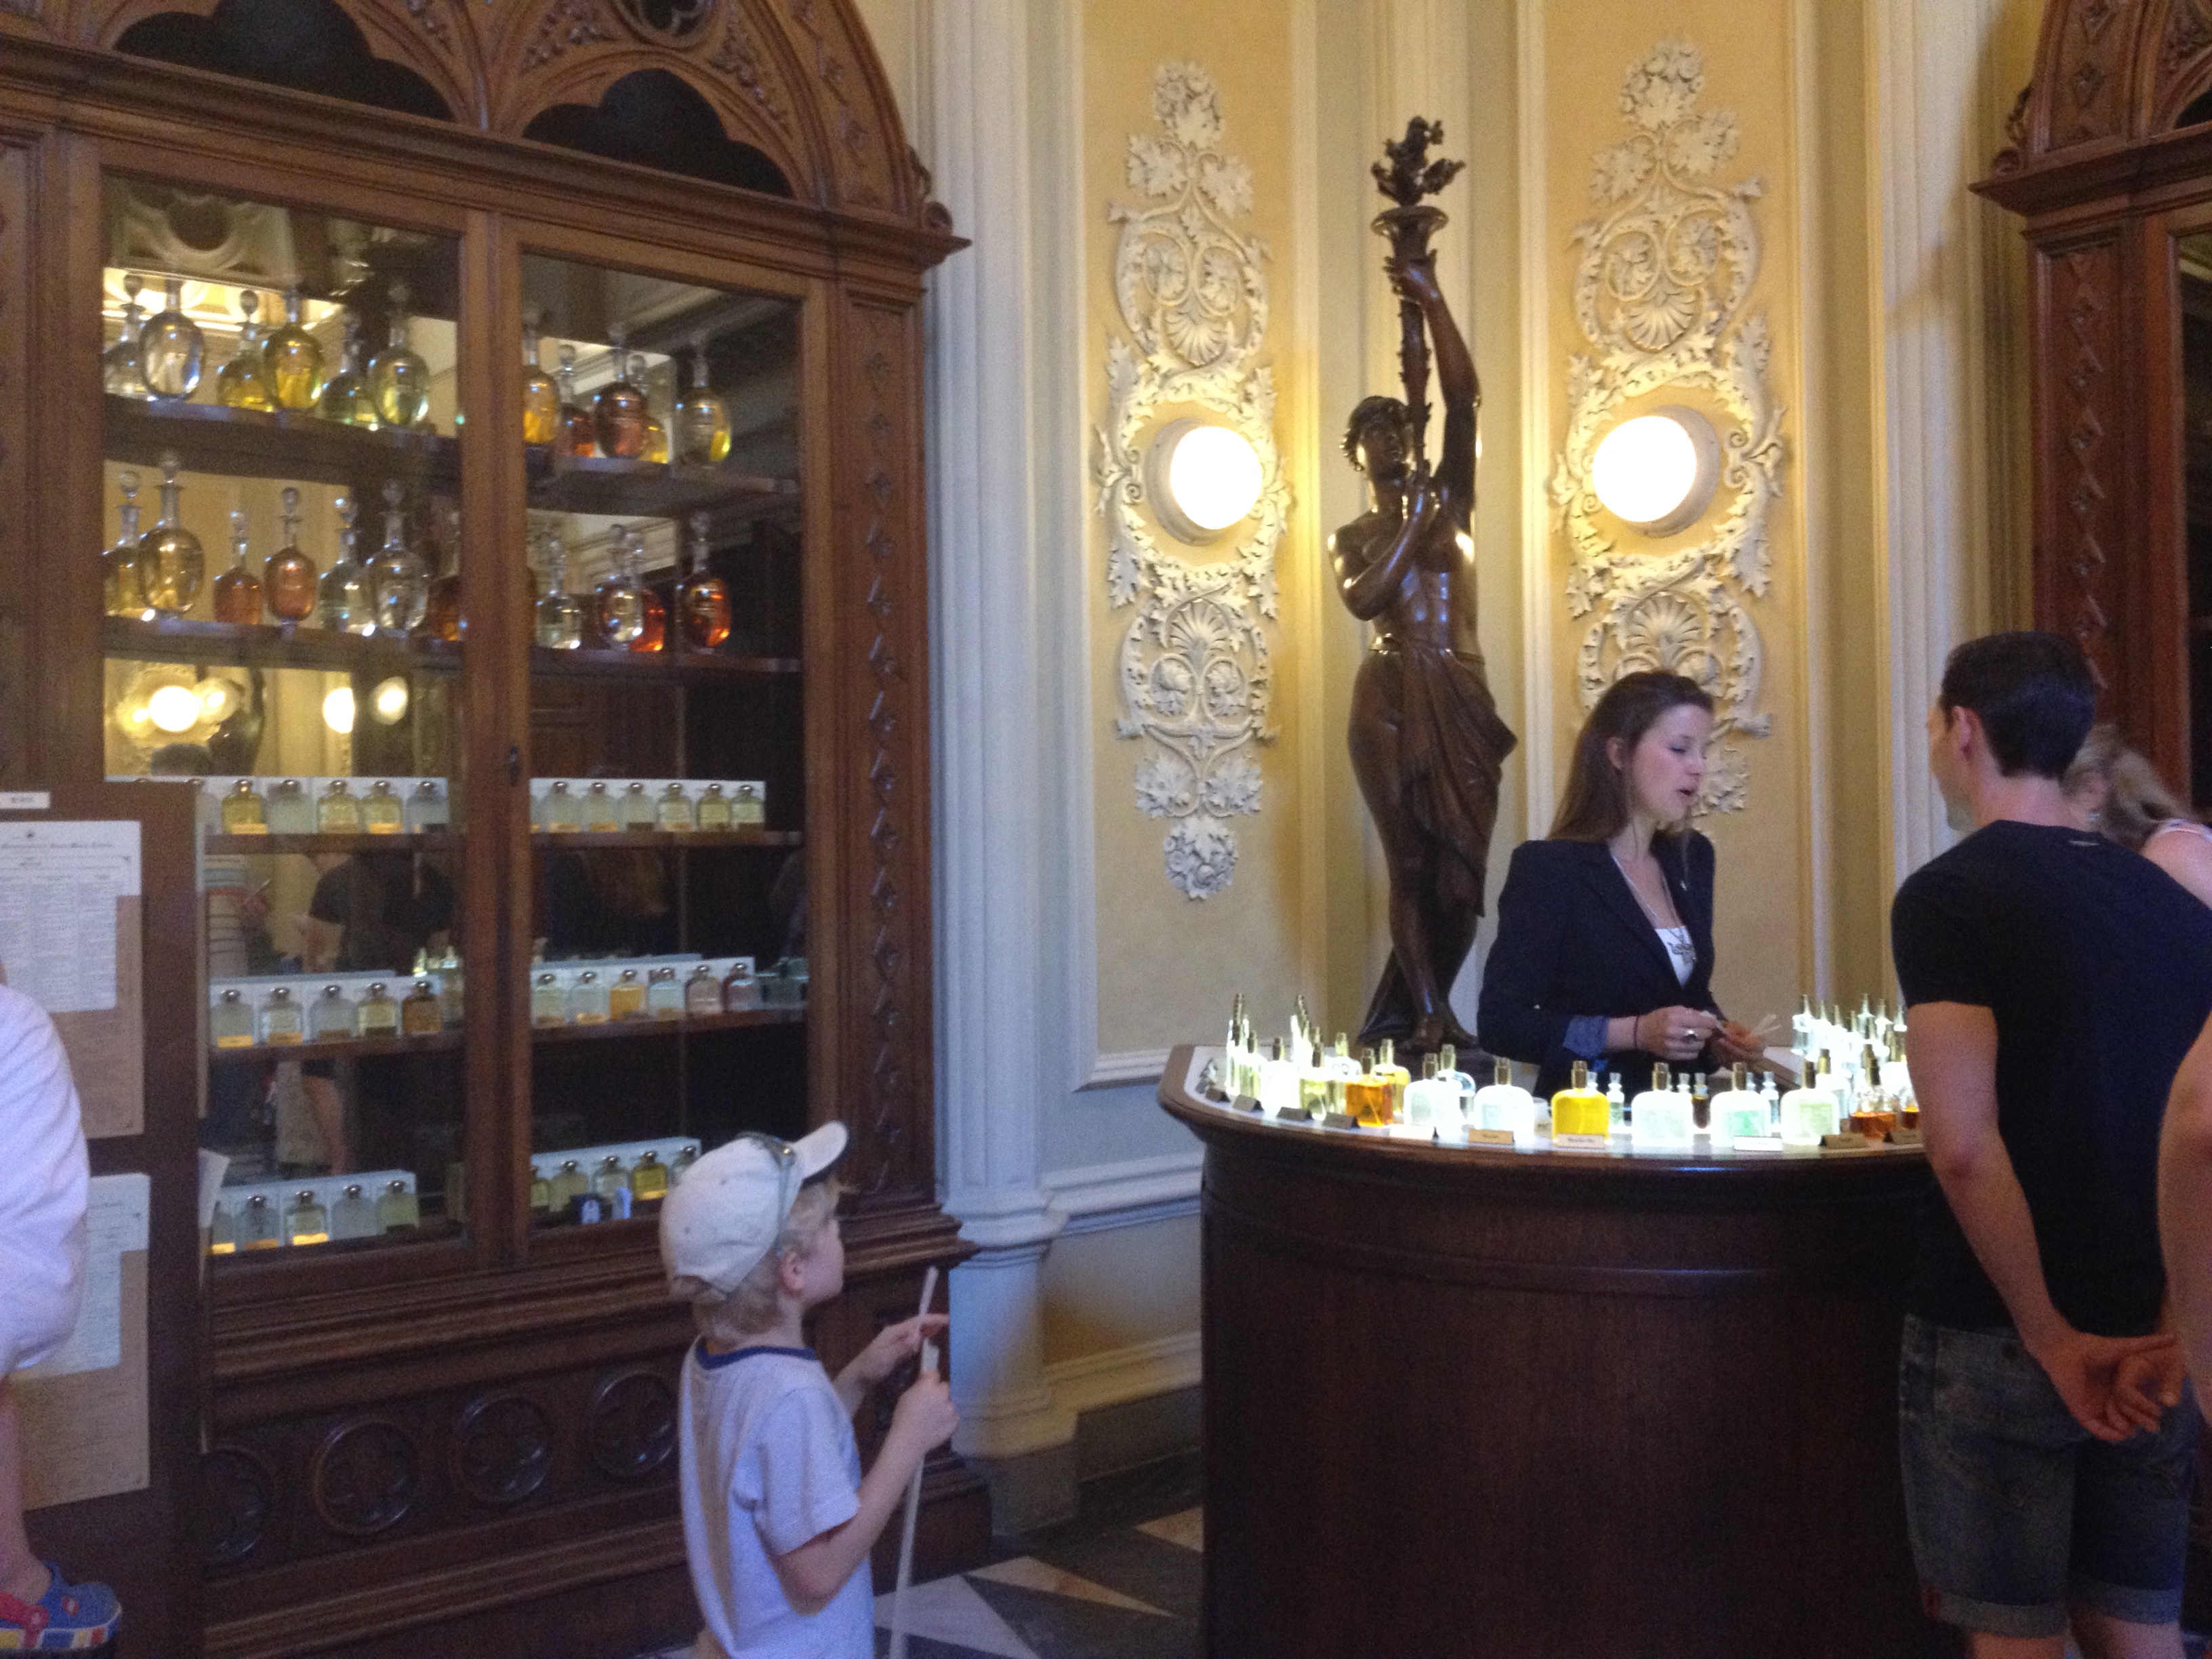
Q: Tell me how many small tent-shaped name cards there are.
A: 10